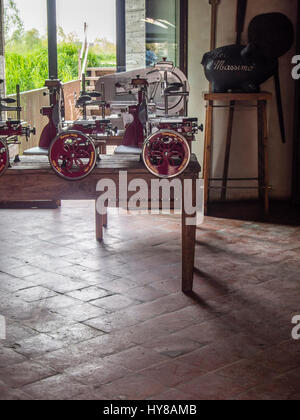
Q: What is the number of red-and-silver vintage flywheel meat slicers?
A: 3